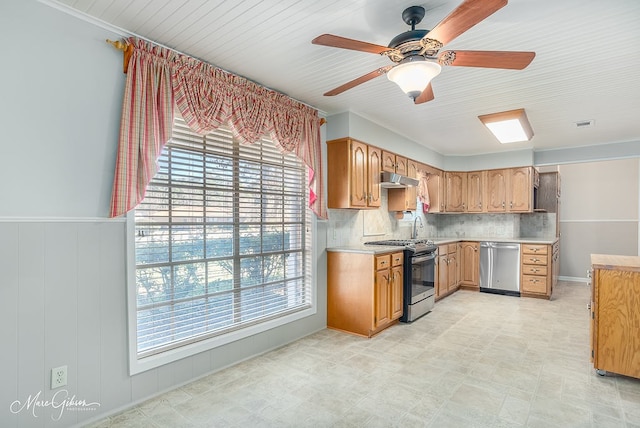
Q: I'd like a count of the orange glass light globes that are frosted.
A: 0